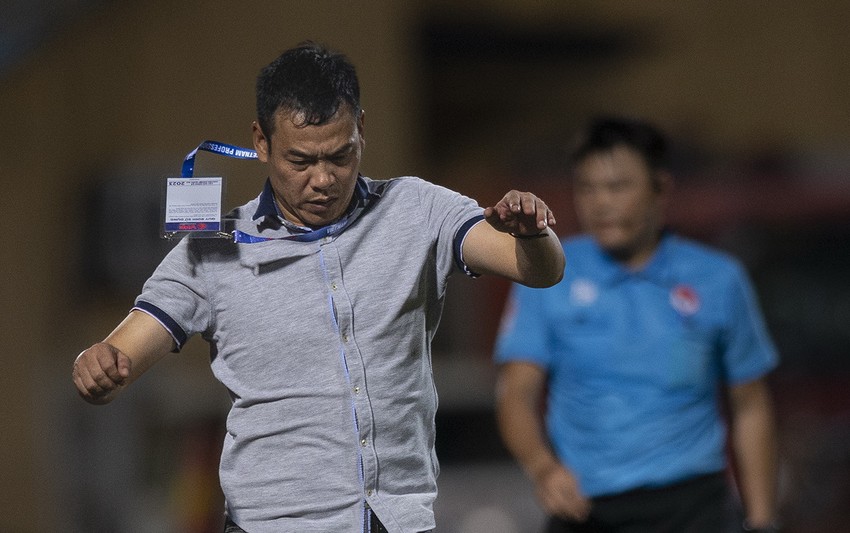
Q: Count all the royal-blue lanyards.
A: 1